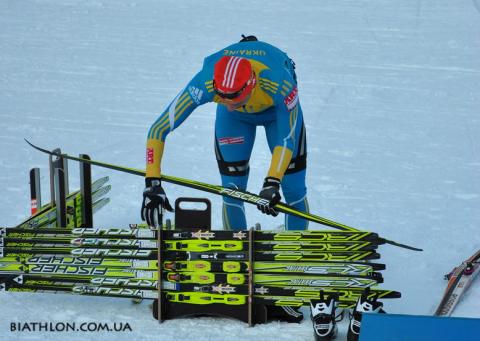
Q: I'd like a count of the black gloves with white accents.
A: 2